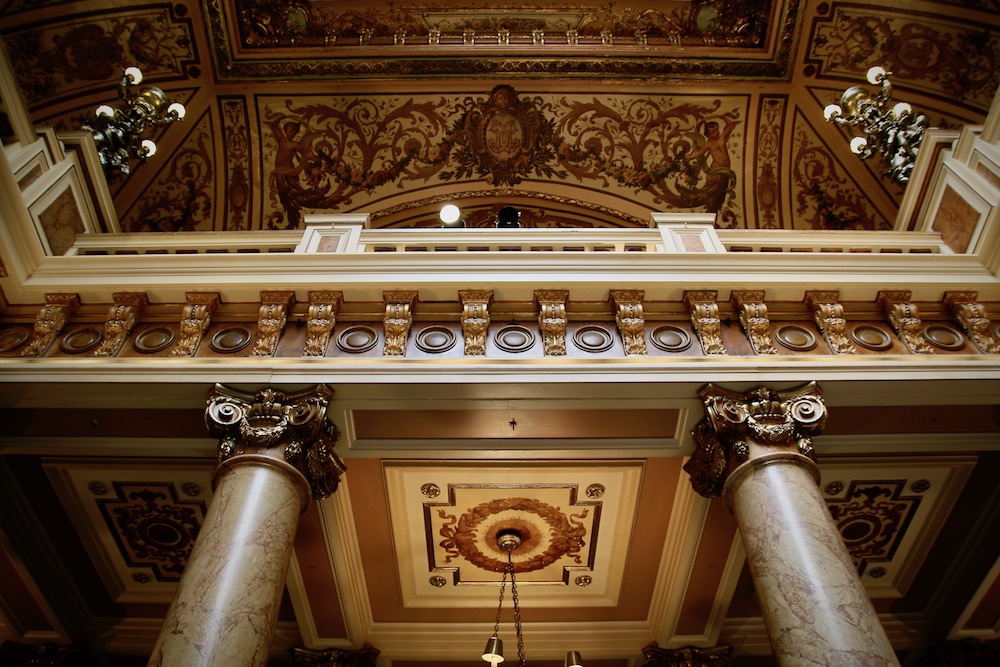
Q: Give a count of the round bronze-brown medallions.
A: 12